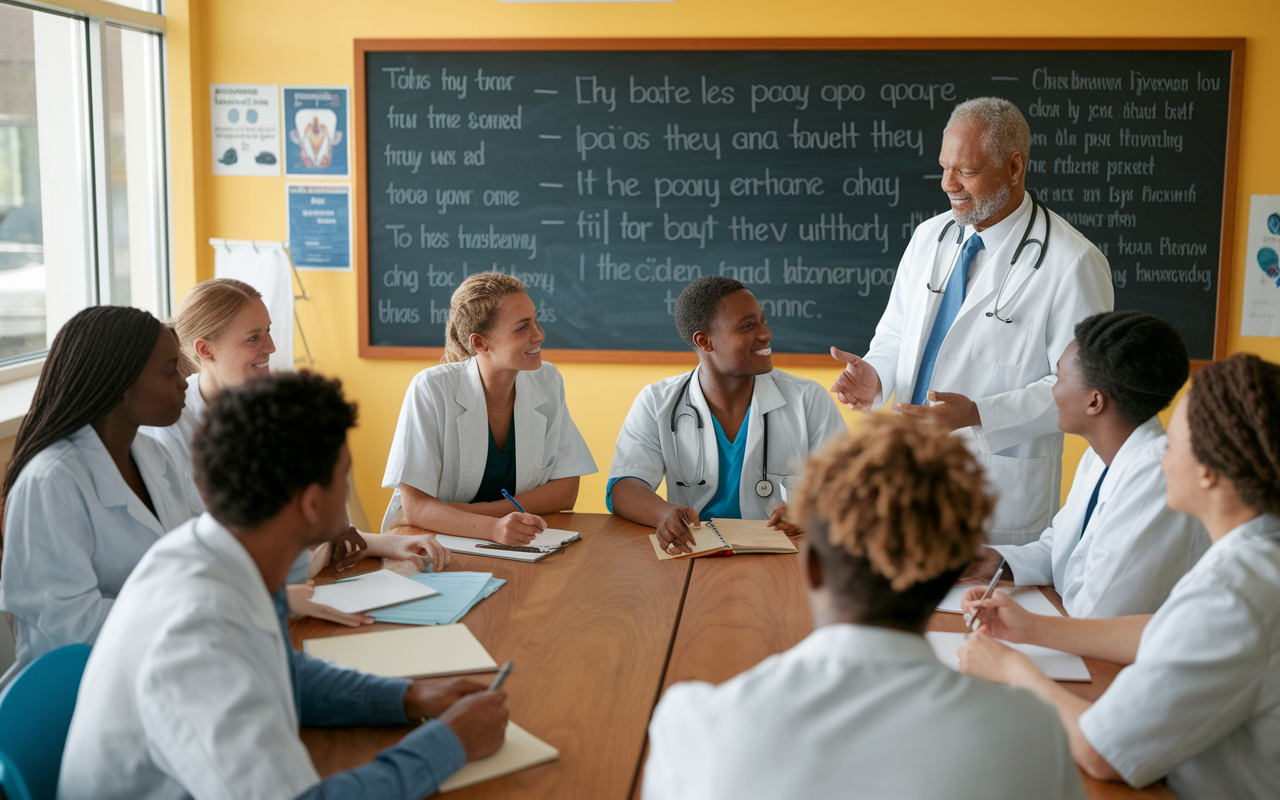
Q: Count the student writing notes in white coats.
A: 3